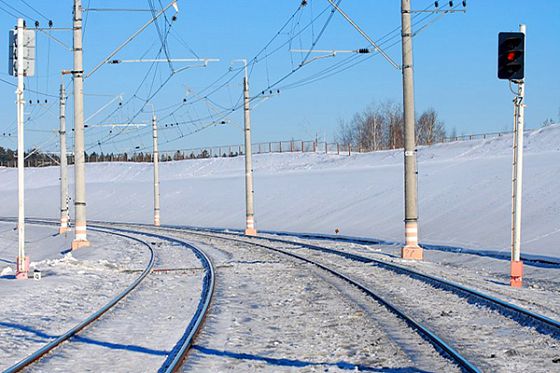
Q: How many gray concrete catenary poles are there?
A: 5